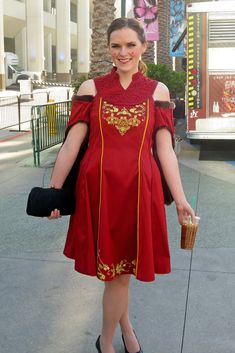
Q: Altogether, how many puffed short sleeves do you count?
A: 2